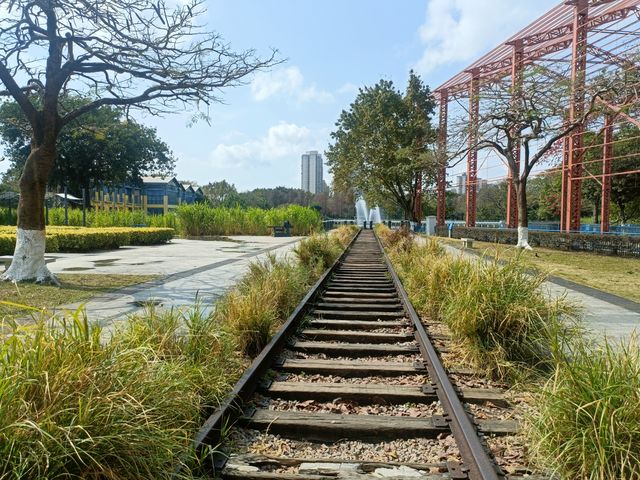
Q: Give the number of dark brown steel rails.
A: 2